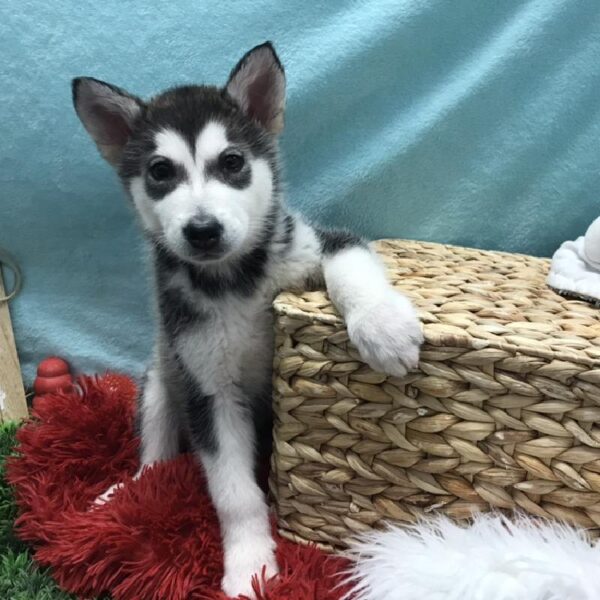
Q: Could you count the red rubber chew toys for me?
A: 1